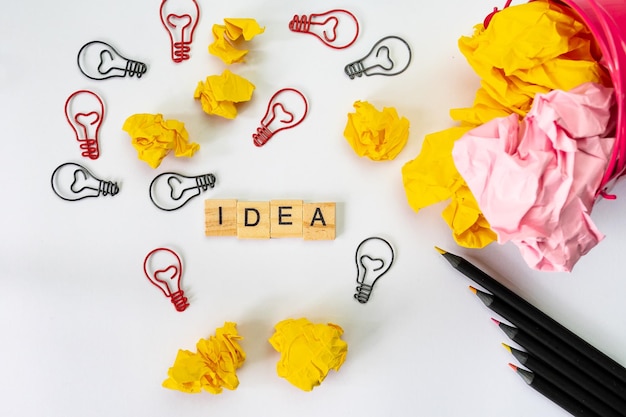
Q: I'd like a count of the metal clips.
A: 10